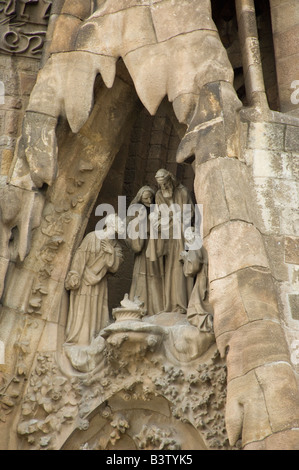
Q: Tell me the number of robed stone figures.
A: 4